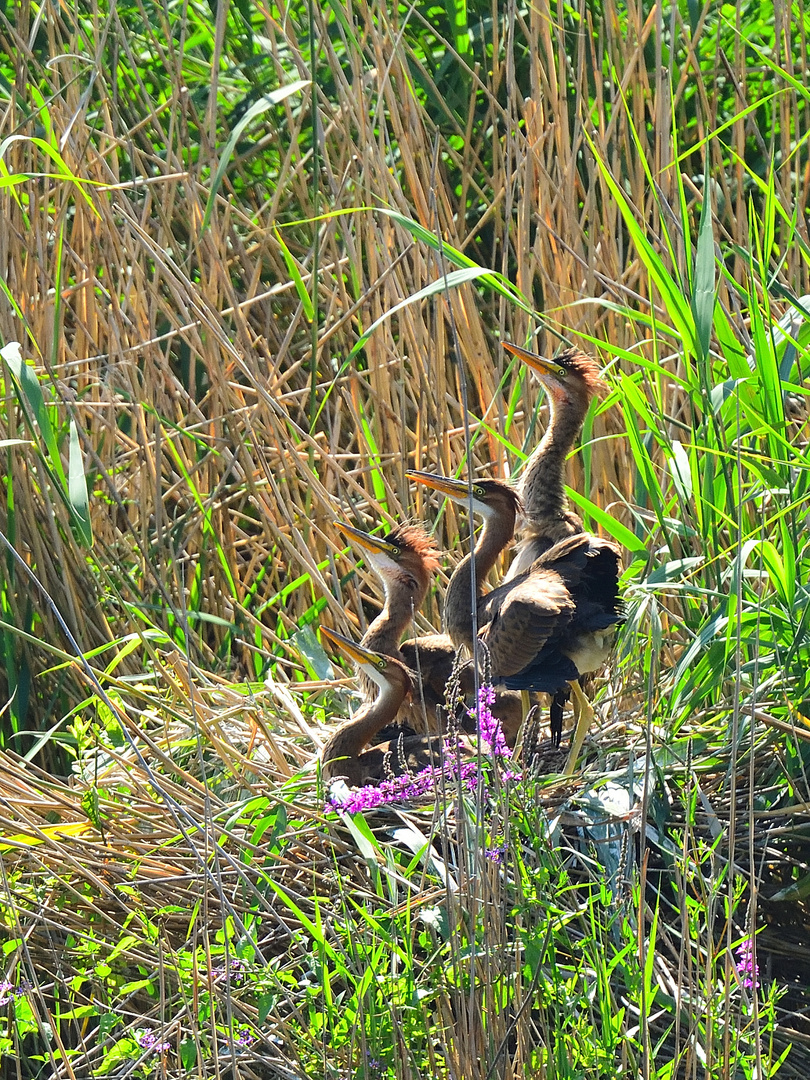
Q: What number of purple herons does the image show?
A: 4